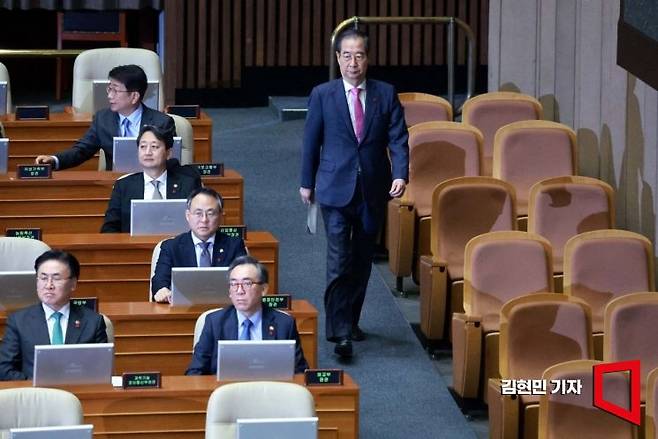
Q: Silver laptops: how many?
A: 11